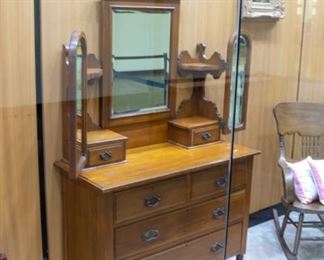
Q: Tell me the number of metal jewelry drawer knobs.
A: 2